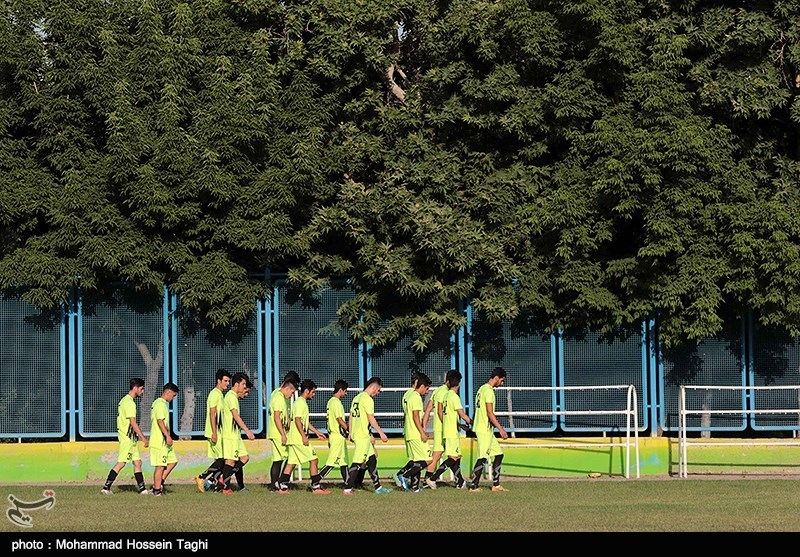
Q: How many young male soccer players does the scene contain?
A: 15